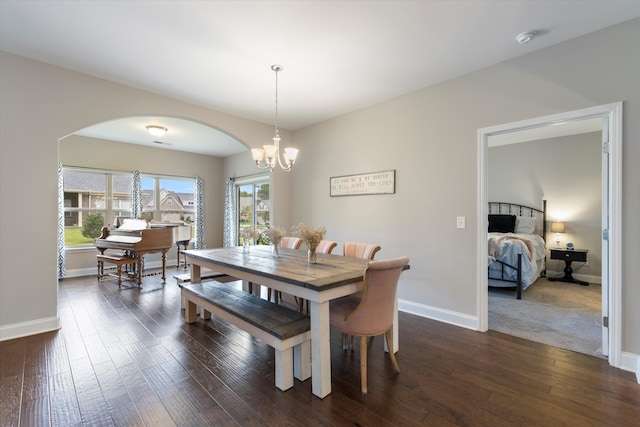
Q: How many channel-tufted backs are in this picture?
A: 3